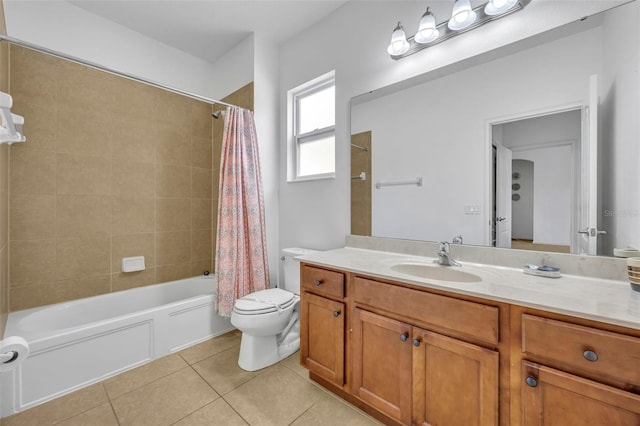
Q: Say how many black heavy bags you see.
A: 0